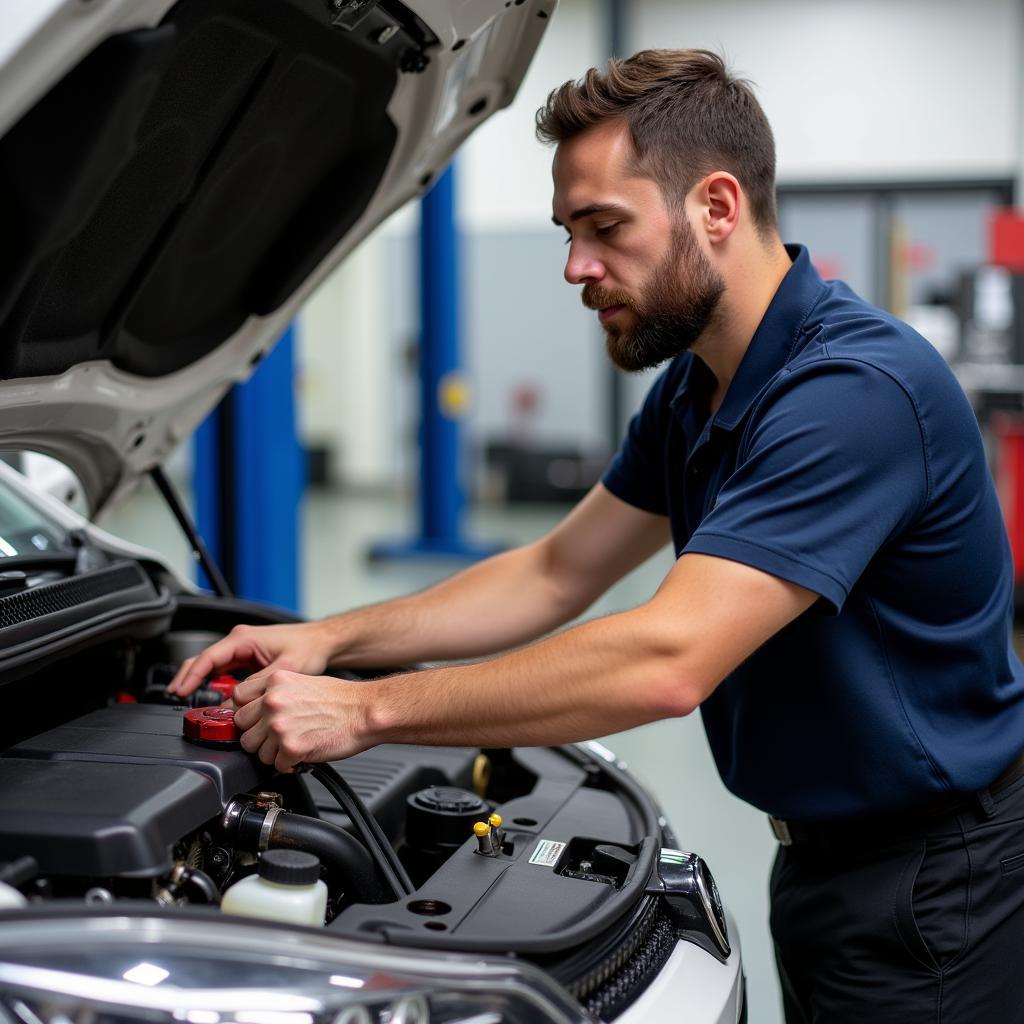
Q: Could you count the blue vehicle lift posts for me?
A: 2